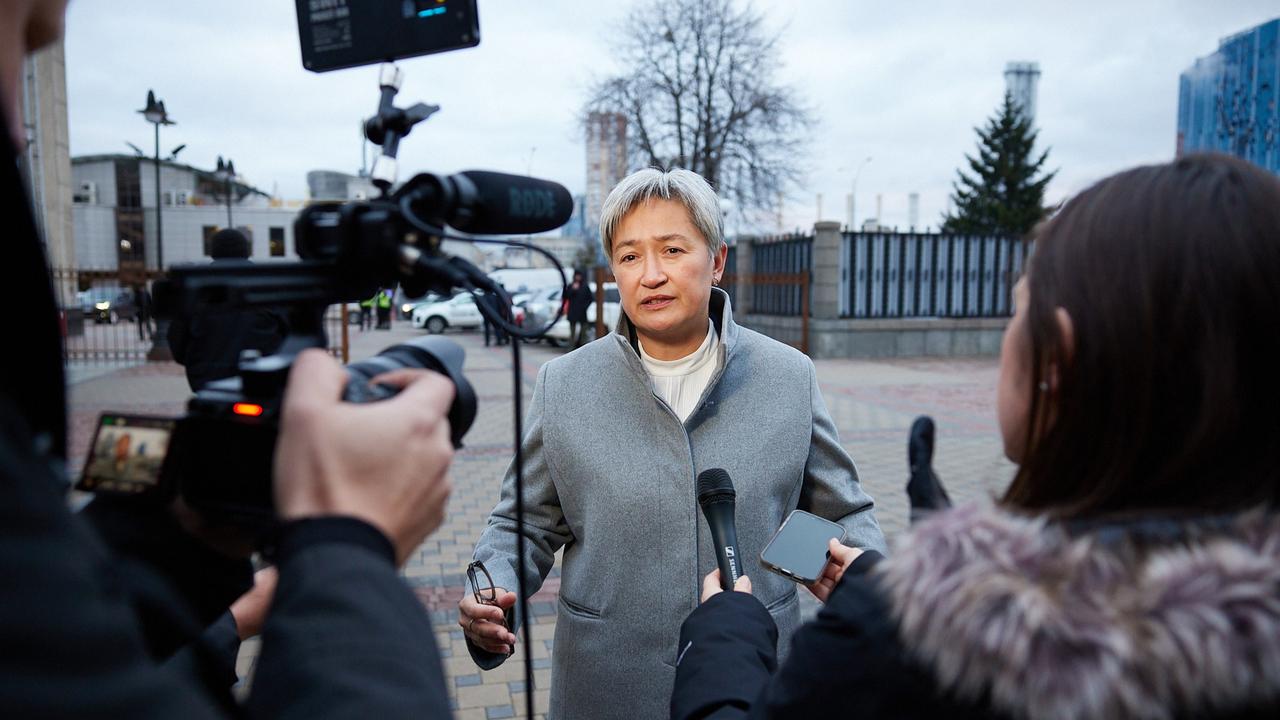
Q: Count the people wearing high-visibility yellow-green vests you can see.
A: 2